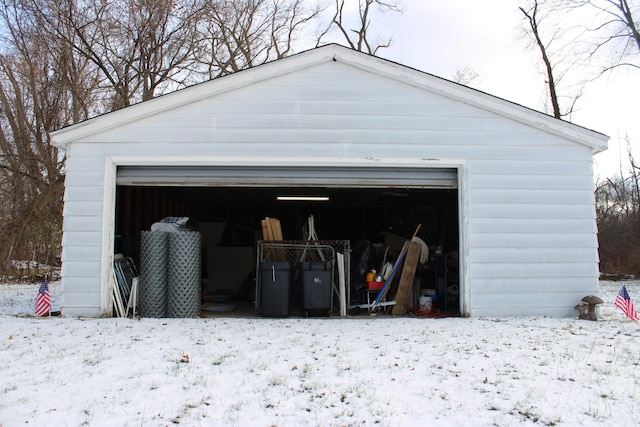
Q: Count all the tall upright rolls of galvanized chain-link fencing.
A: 2